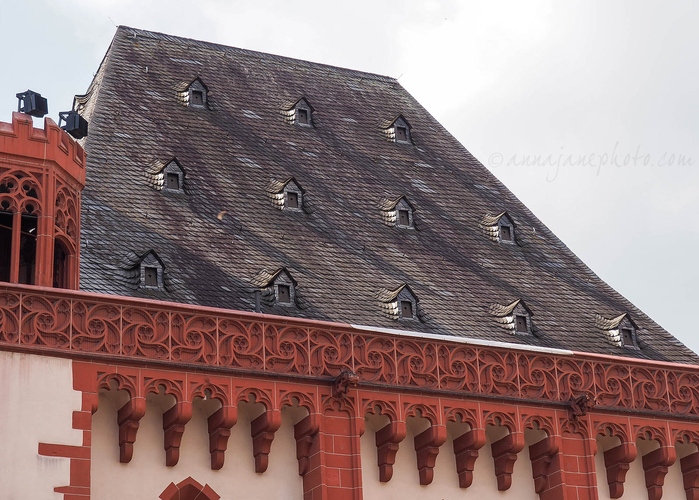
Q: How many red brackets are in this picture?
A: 13